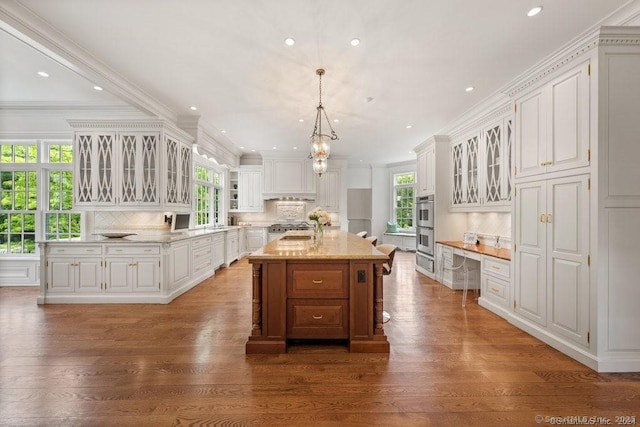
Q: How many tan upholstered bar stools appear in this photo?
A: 3